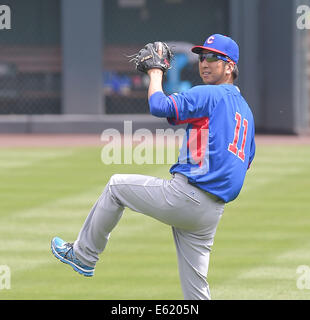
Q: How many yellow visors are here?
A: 0